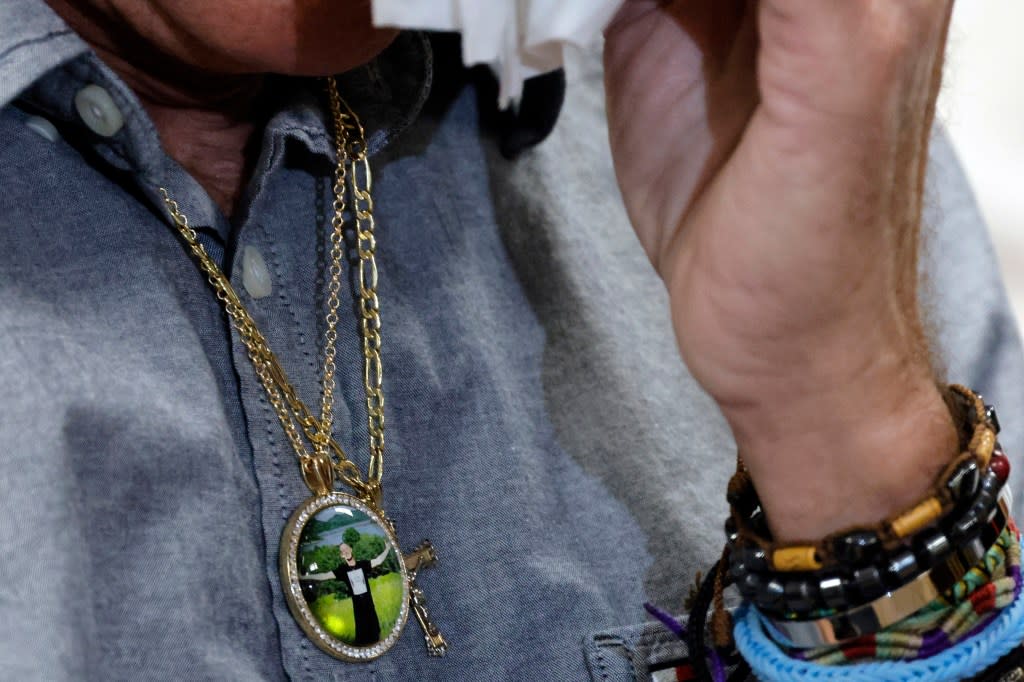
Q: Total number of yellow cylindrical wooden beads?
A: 3